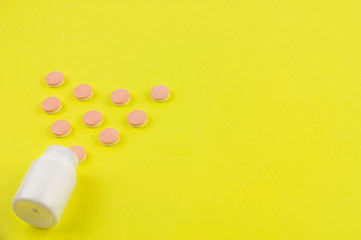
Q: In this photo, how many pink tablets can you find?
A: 10